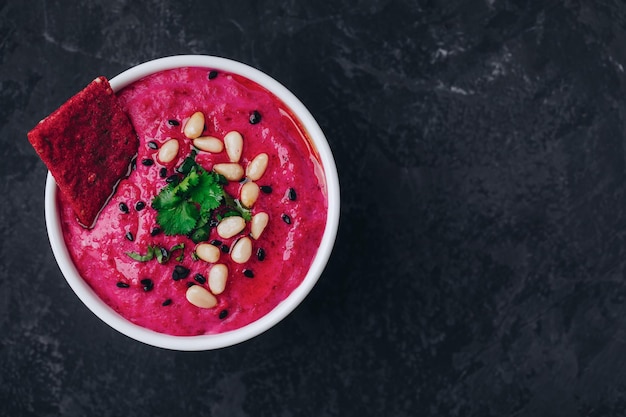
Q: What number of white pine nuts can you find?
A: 13